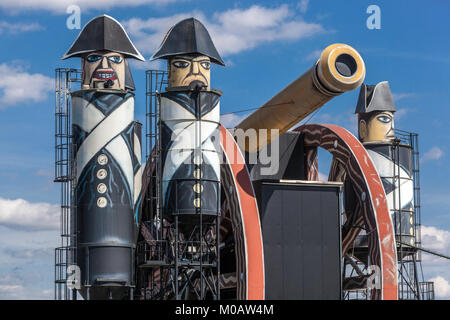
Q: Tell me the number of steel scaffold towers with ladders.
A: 3